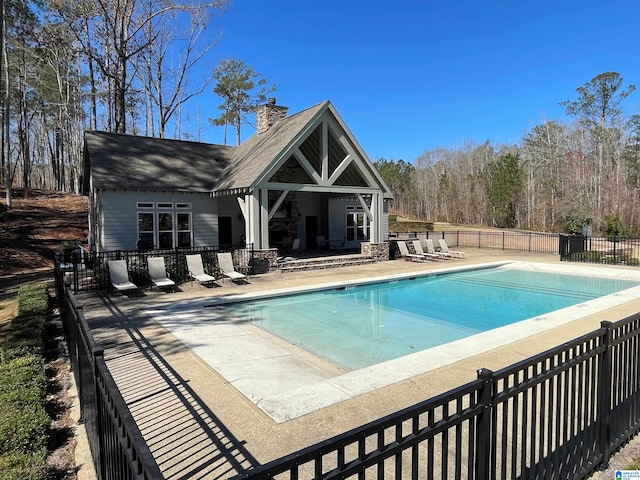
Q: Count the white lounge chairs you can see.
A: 8